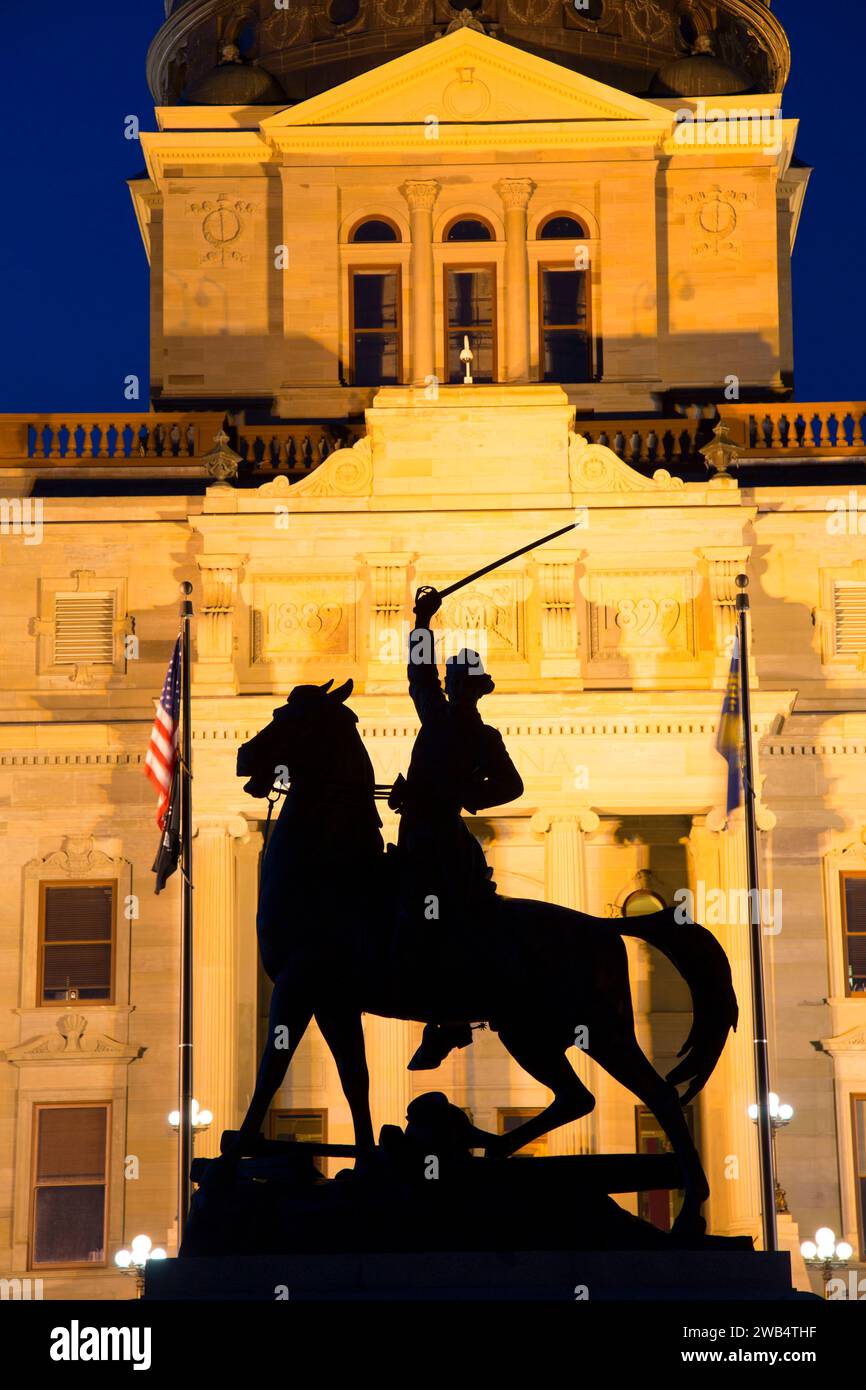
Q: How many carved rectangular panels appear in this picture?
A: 3